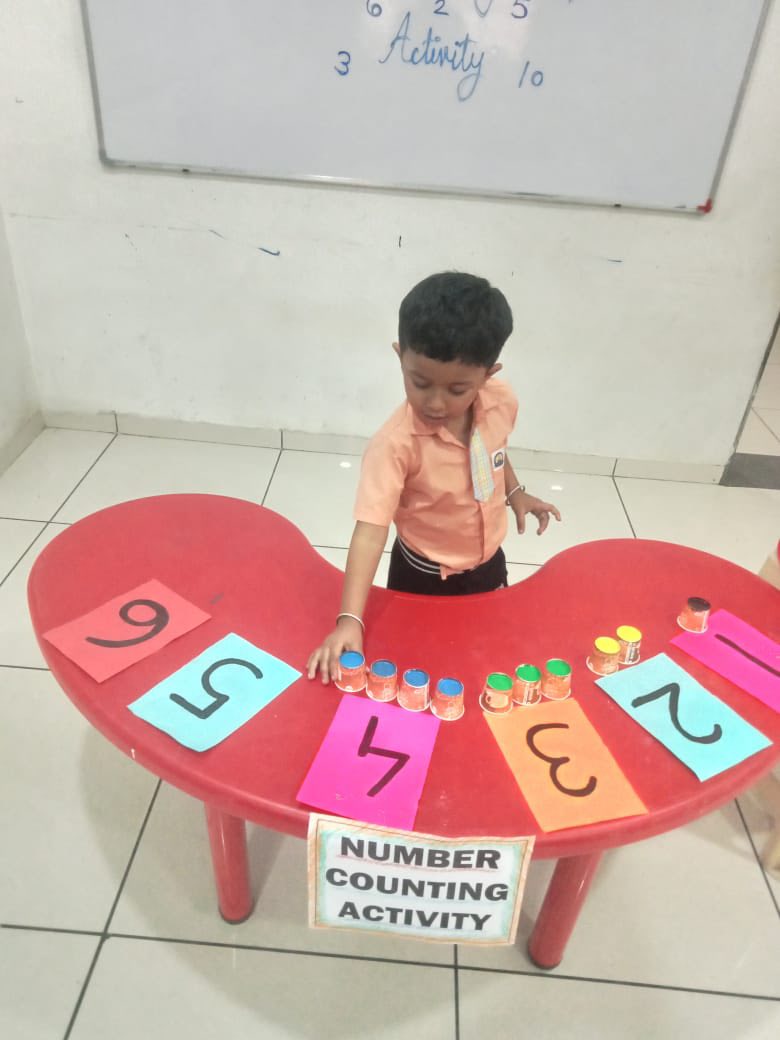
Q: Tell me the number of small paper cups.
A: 10